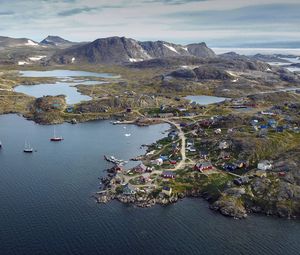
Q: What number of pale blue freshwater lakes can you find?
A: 3